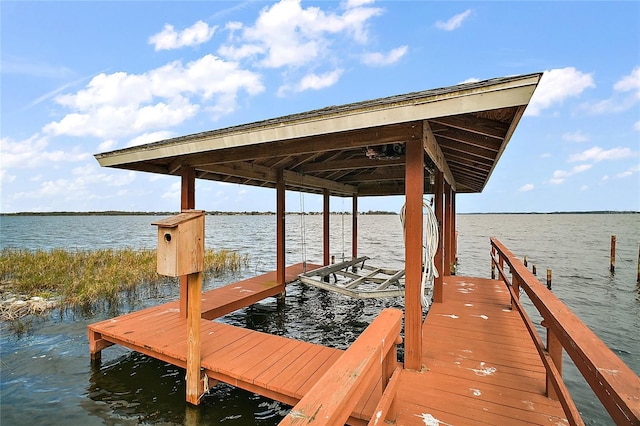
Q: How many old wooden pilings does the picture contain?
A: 5